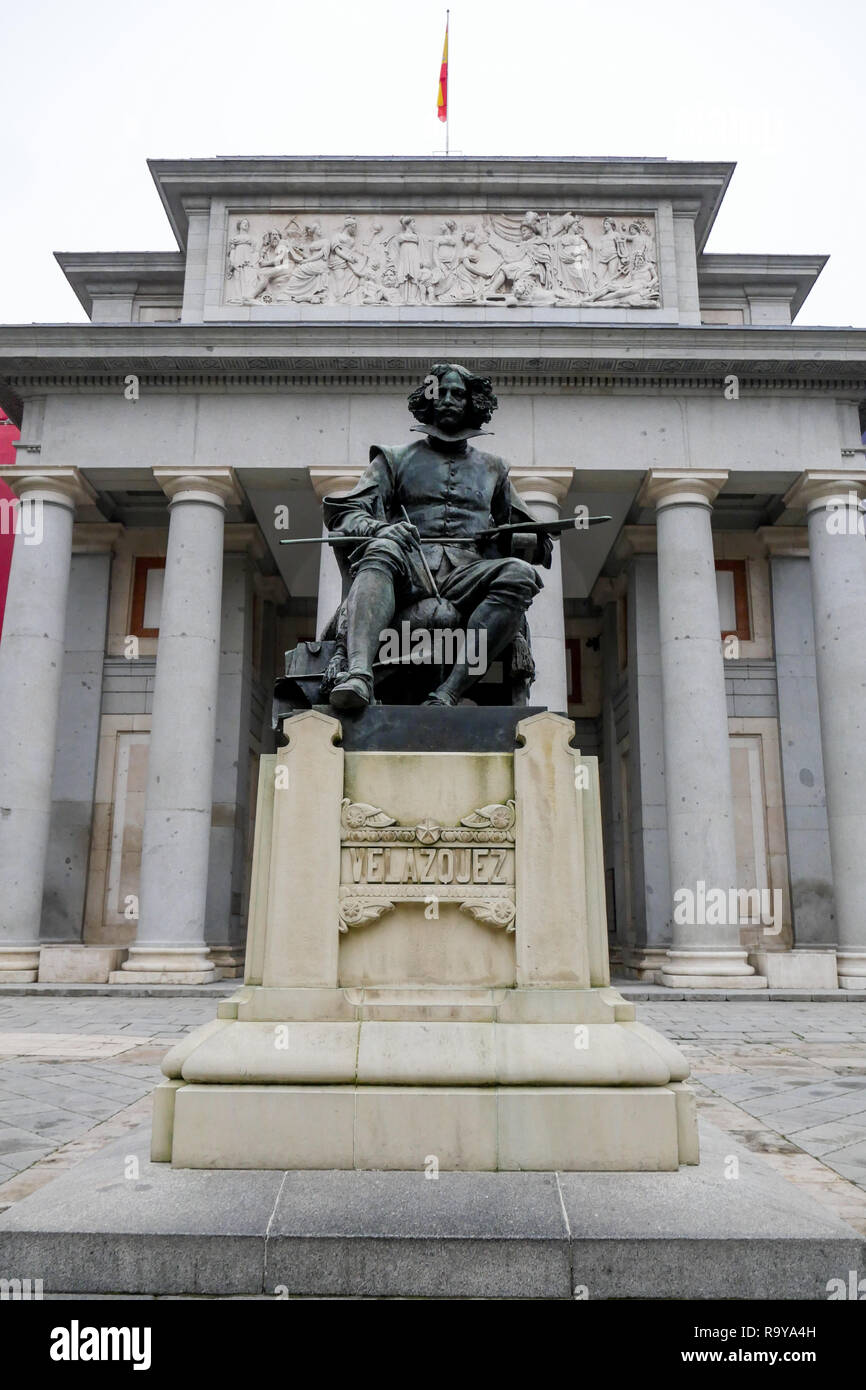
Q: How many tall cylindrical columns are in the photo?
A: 6